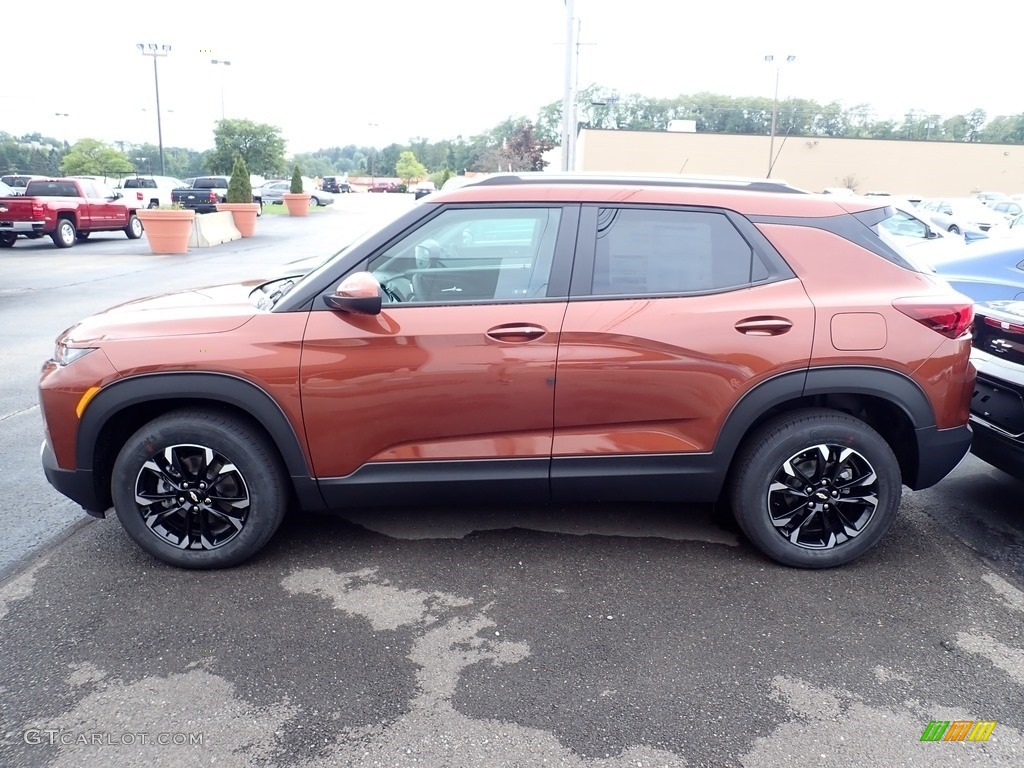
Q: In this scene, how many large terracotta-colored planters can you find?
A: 3